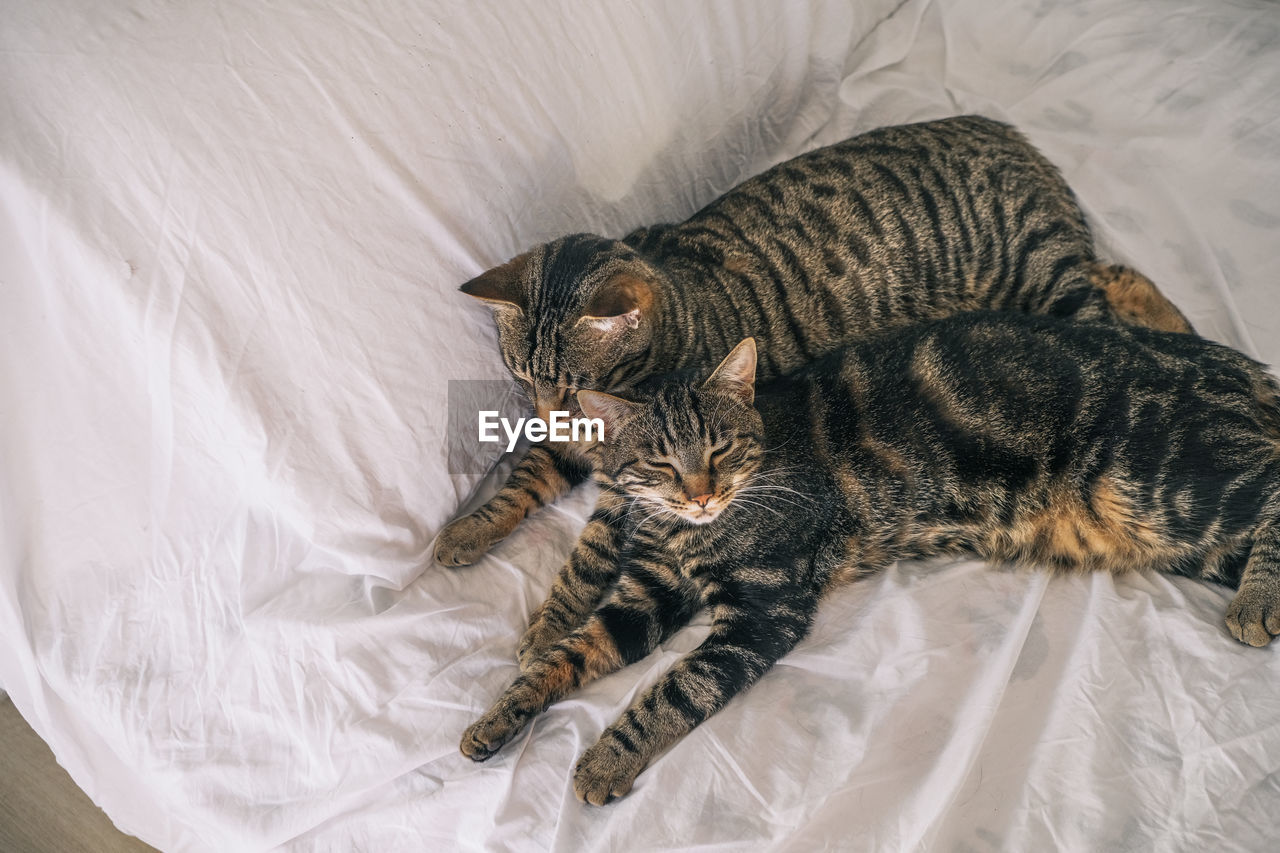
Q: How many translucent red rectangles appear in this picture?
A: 0